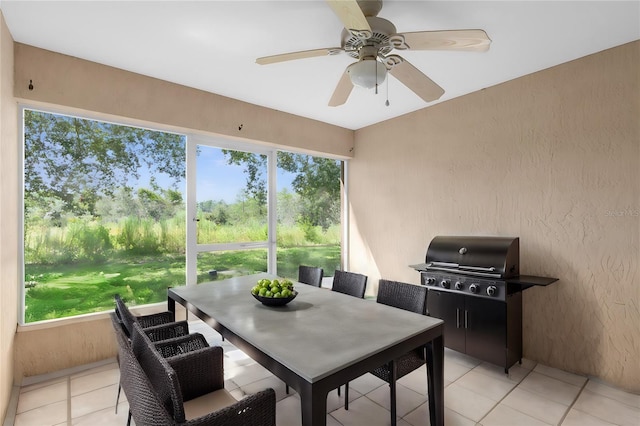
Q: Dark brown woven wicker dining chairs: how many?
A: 6